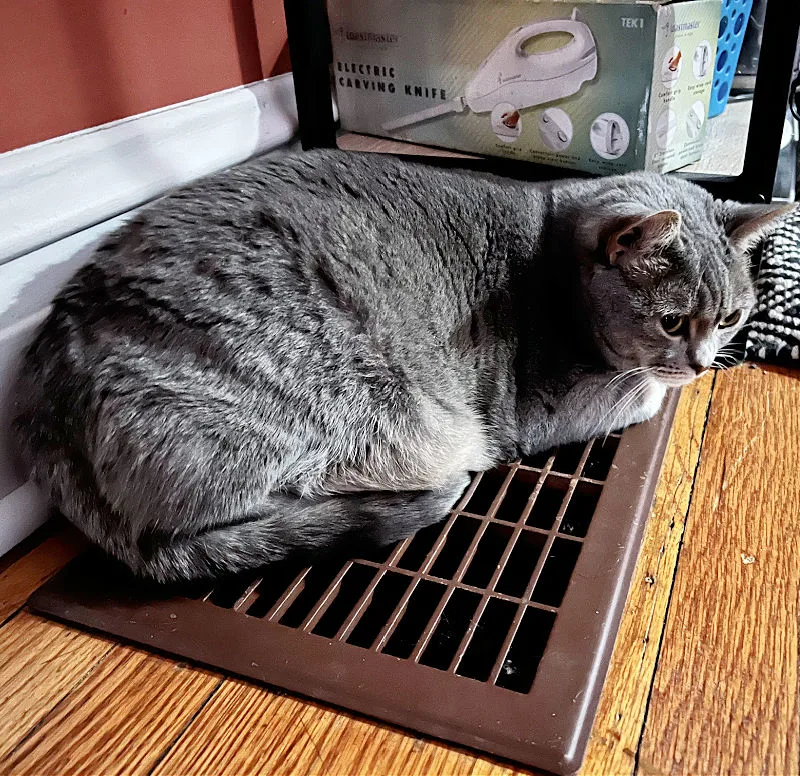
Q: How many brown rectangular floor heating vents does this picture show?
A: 1